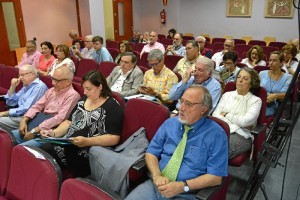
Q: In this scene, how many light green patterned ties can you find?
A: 1